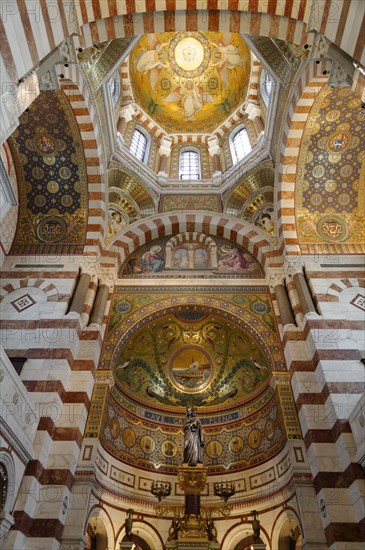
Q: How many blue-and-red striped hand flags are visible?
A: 0